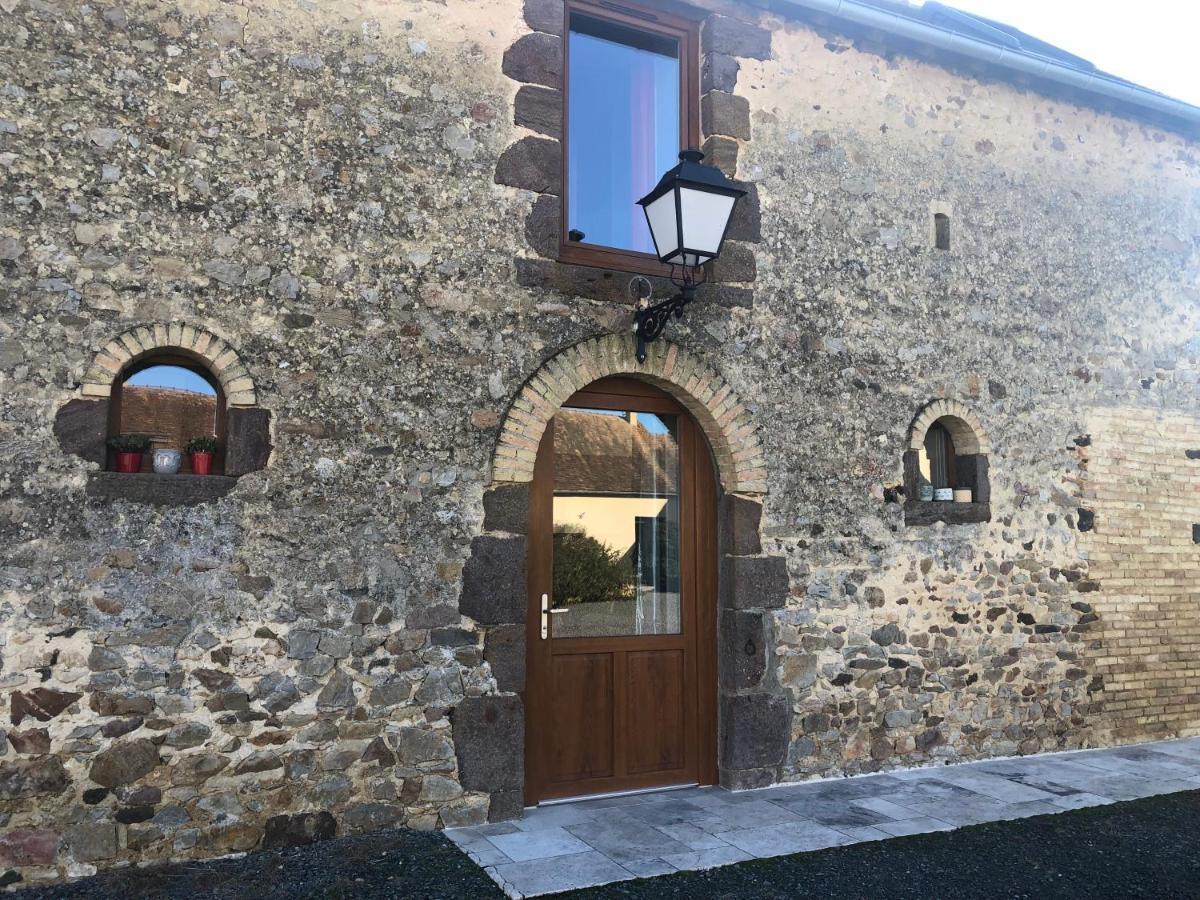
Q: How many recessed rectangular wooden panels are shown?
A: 2